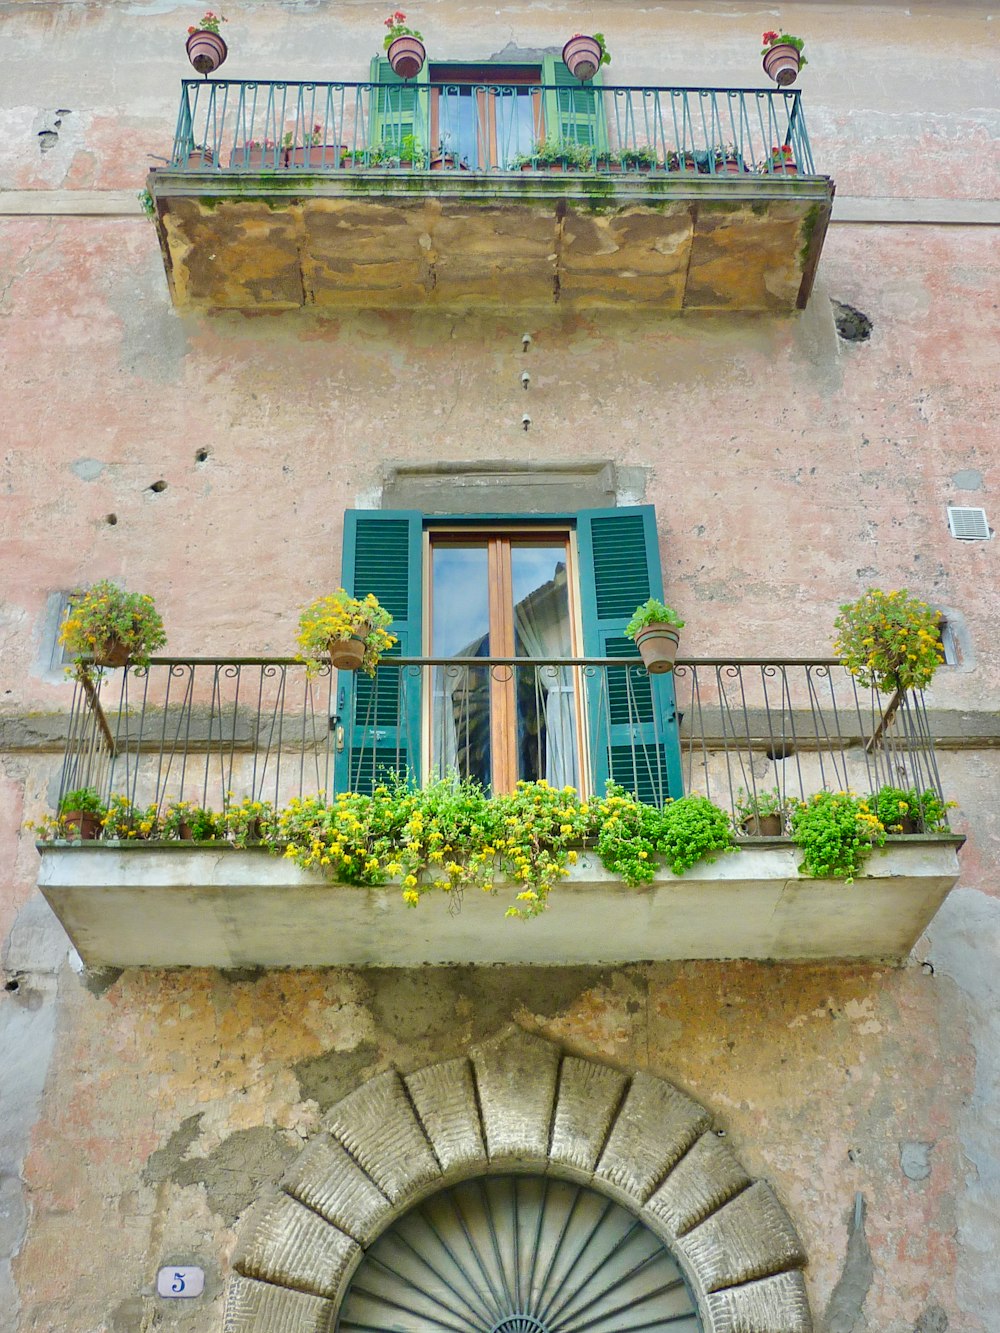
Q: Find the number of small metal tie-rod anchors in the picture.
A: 3